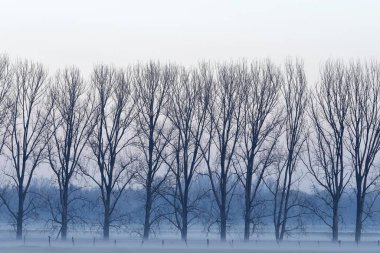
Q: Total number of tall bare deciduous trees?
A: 10